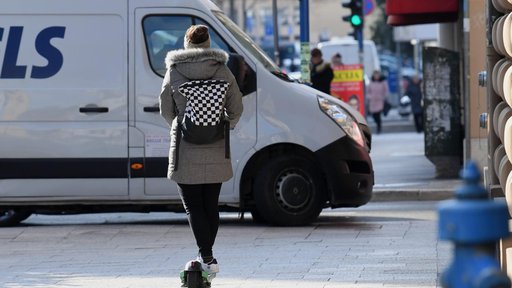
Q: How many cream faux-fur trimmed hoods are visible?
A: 1